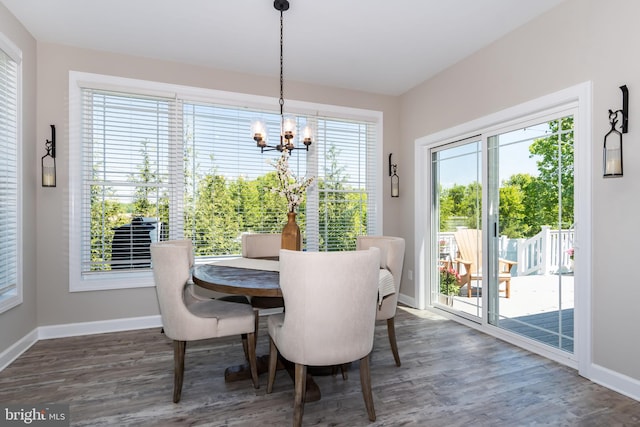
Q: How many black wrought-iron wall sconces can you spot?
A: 3